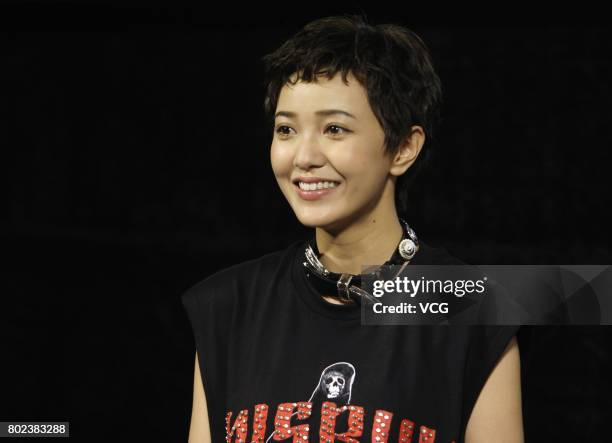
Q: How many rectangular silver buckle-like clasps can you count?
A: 1